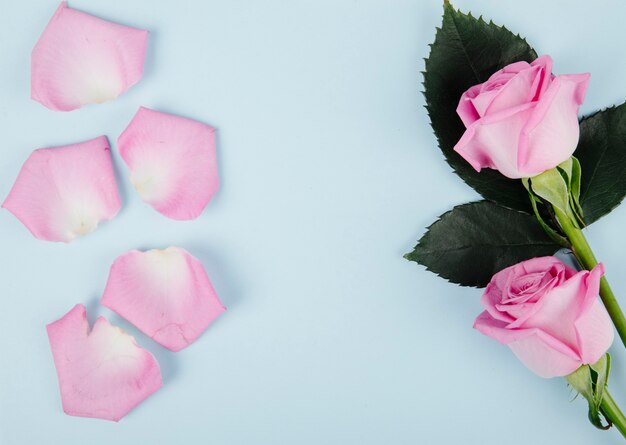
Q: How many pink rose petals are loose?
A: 5